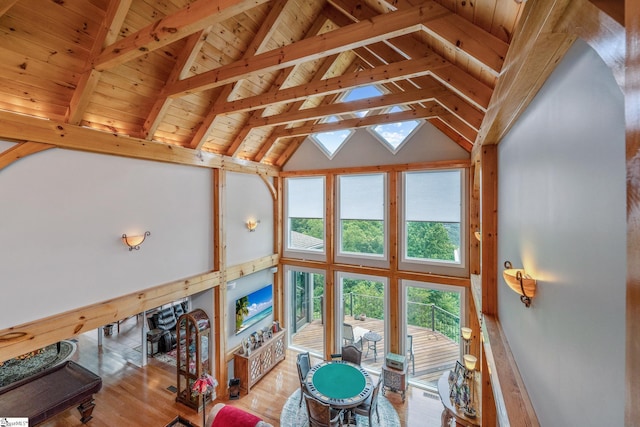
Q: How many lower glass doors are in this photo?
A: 3